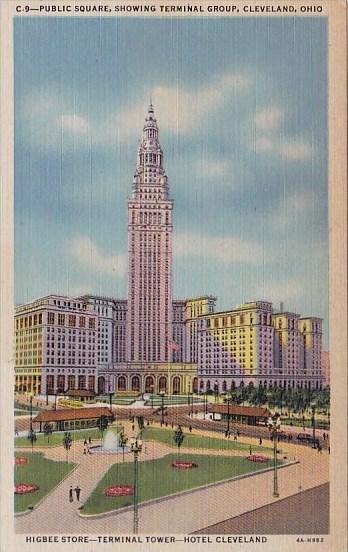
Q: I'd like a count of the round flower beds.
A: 5